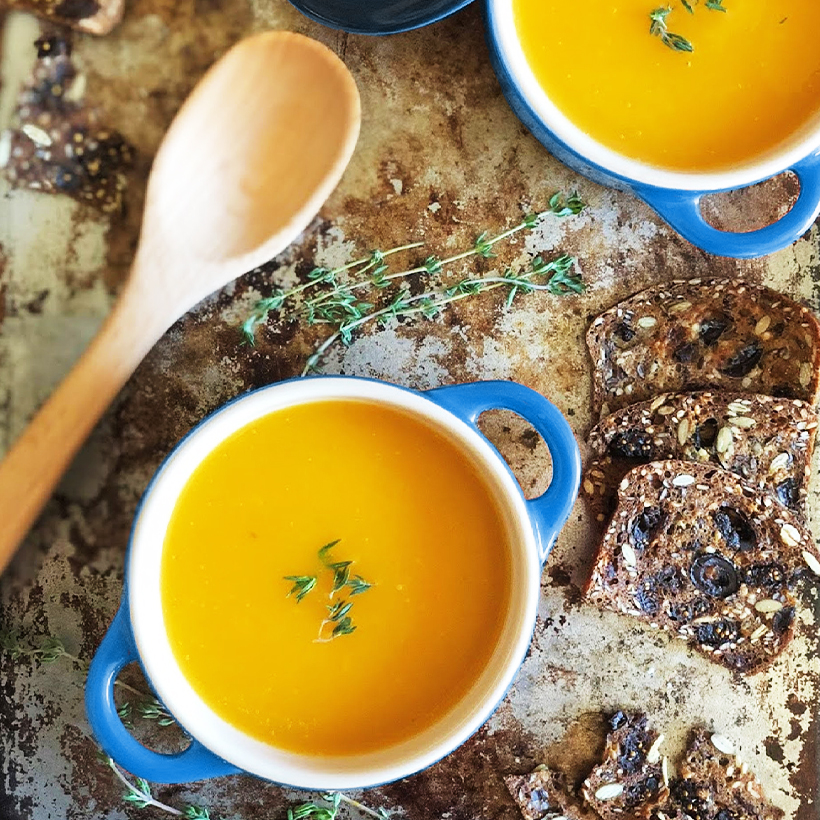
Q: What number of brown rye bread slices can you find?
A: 3